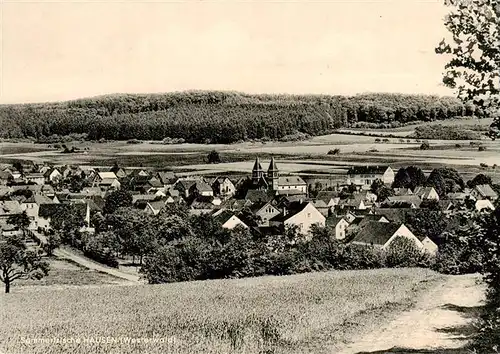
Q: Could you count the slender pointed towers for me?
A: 2